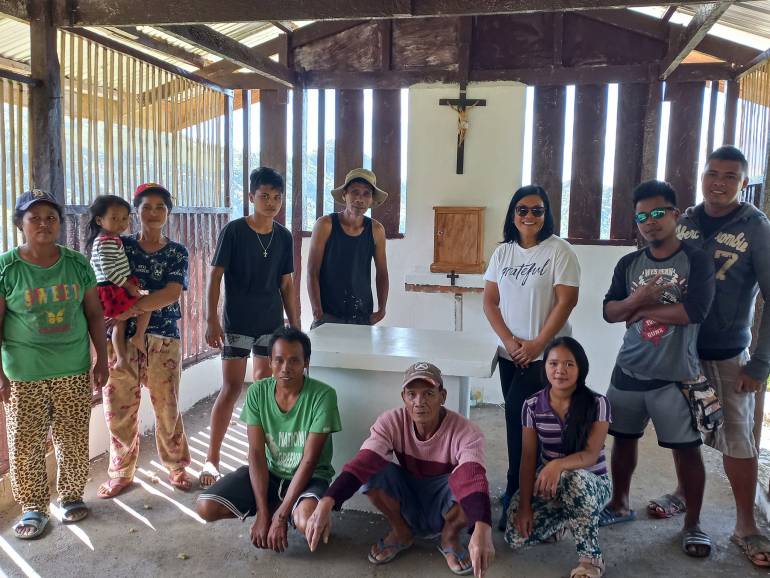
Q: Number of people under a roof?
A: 11